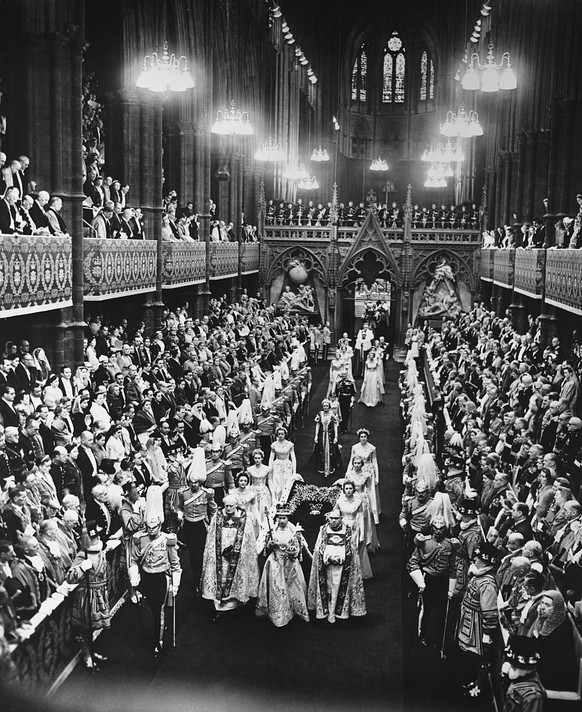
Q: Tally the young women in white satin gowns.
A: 6